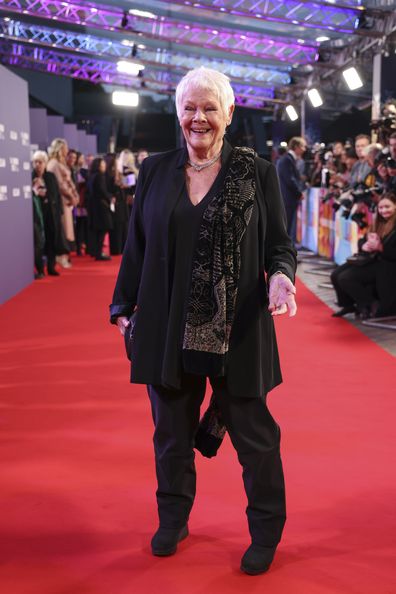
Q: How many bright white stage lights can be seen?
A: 5